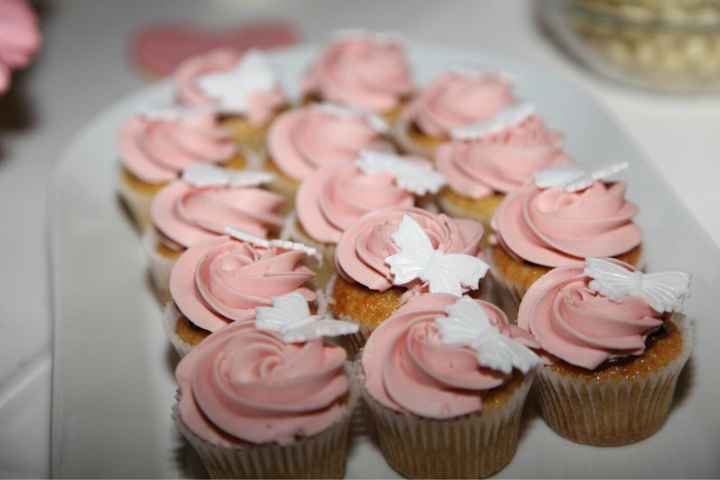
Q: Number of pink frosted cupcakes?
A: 14